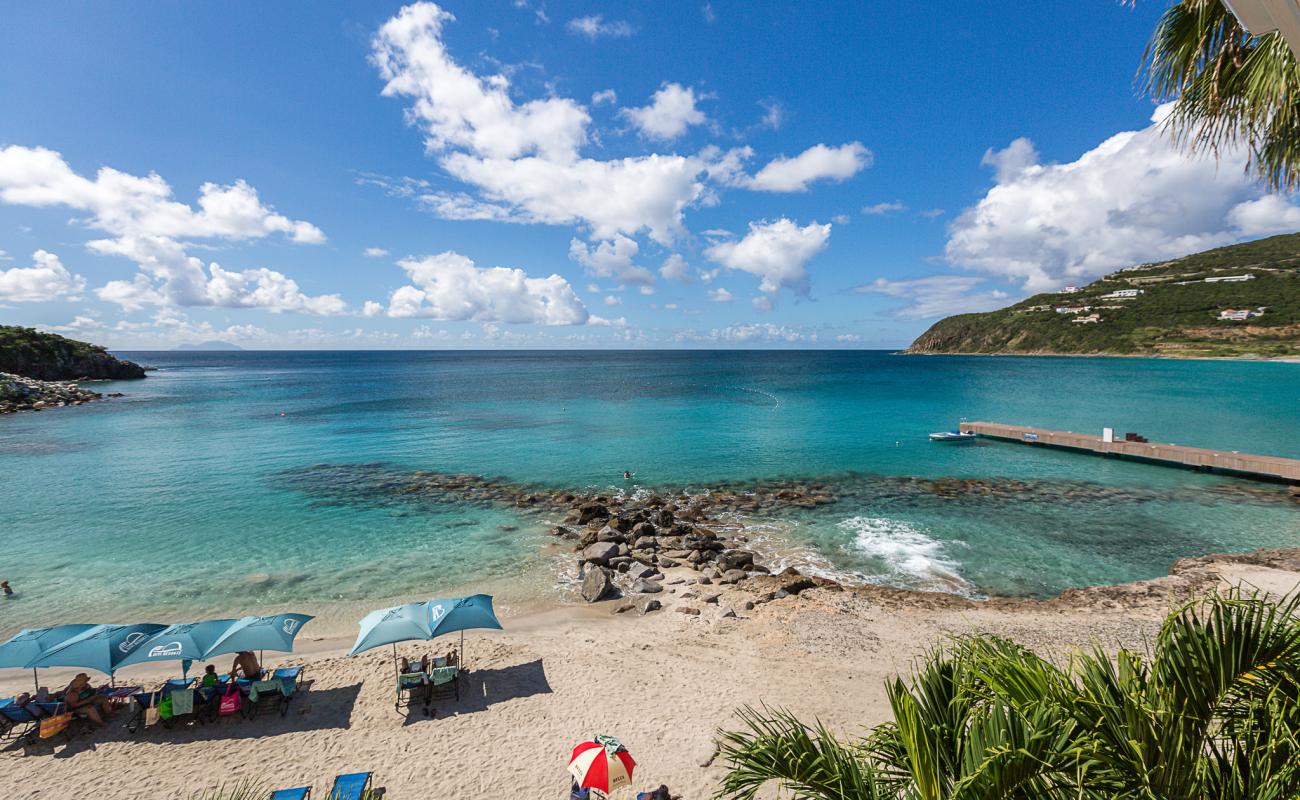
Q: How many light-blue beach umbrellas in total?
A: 6